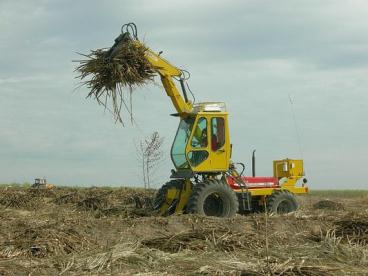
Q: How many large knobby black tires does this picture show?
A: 3